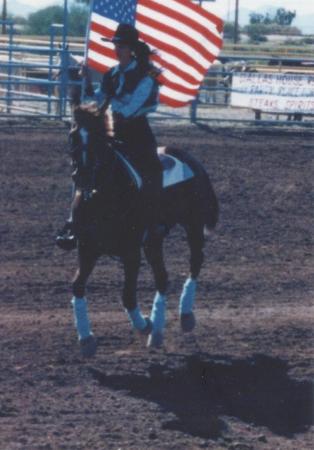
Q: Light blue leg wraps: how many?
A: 4